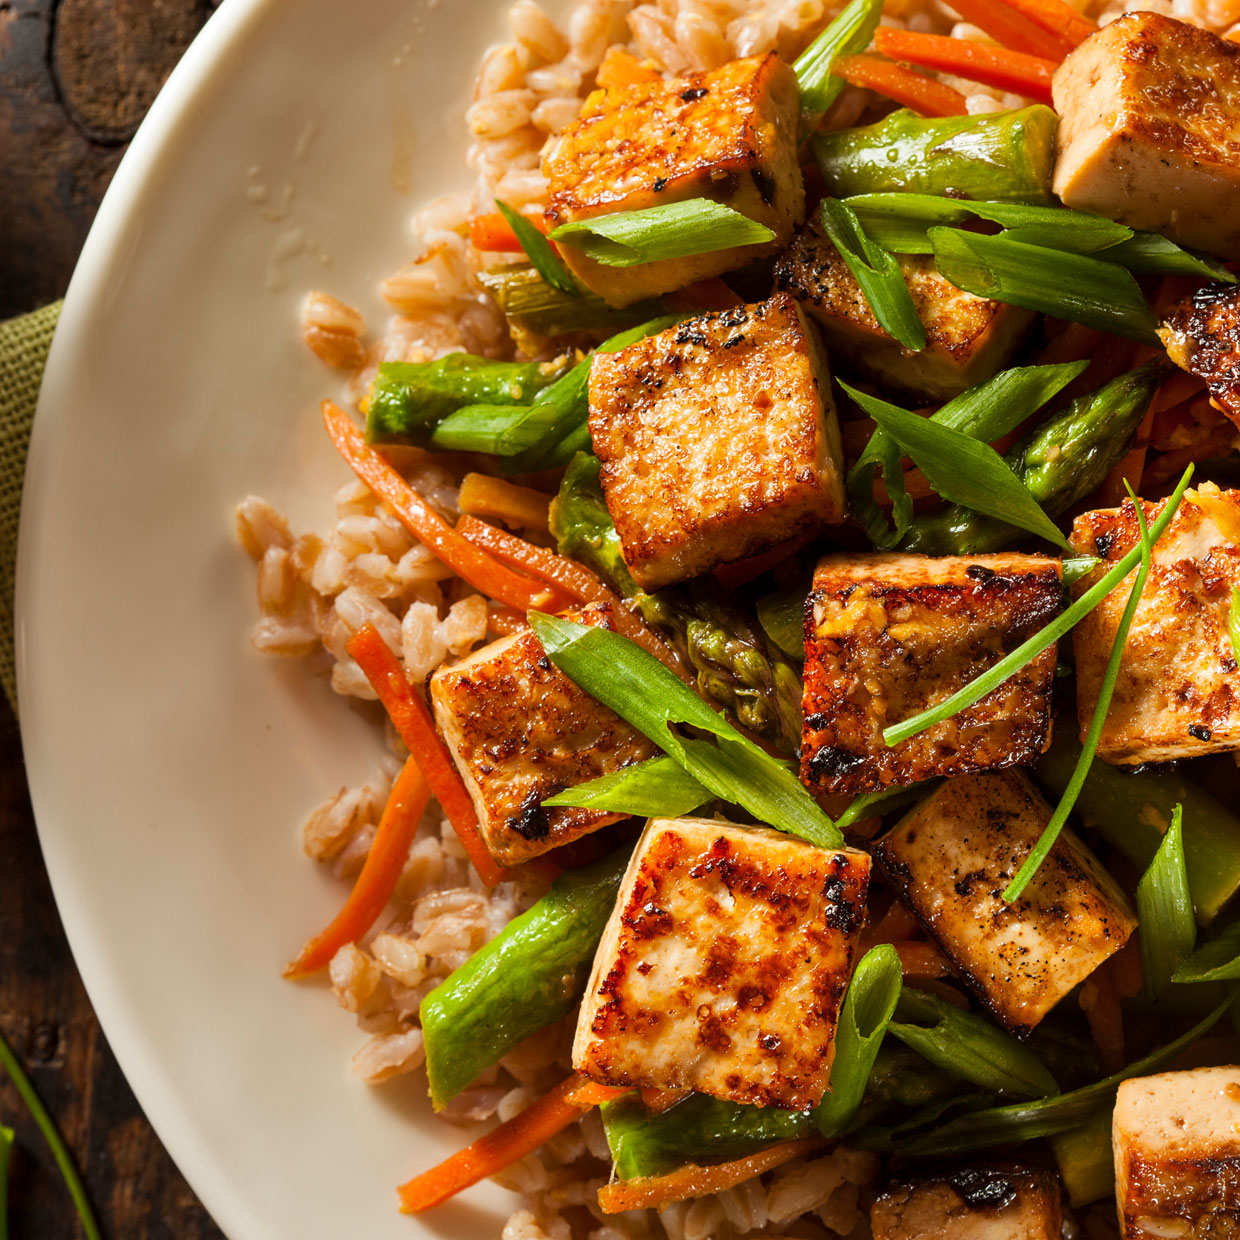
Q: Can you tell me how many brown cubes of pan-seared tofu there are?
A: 12